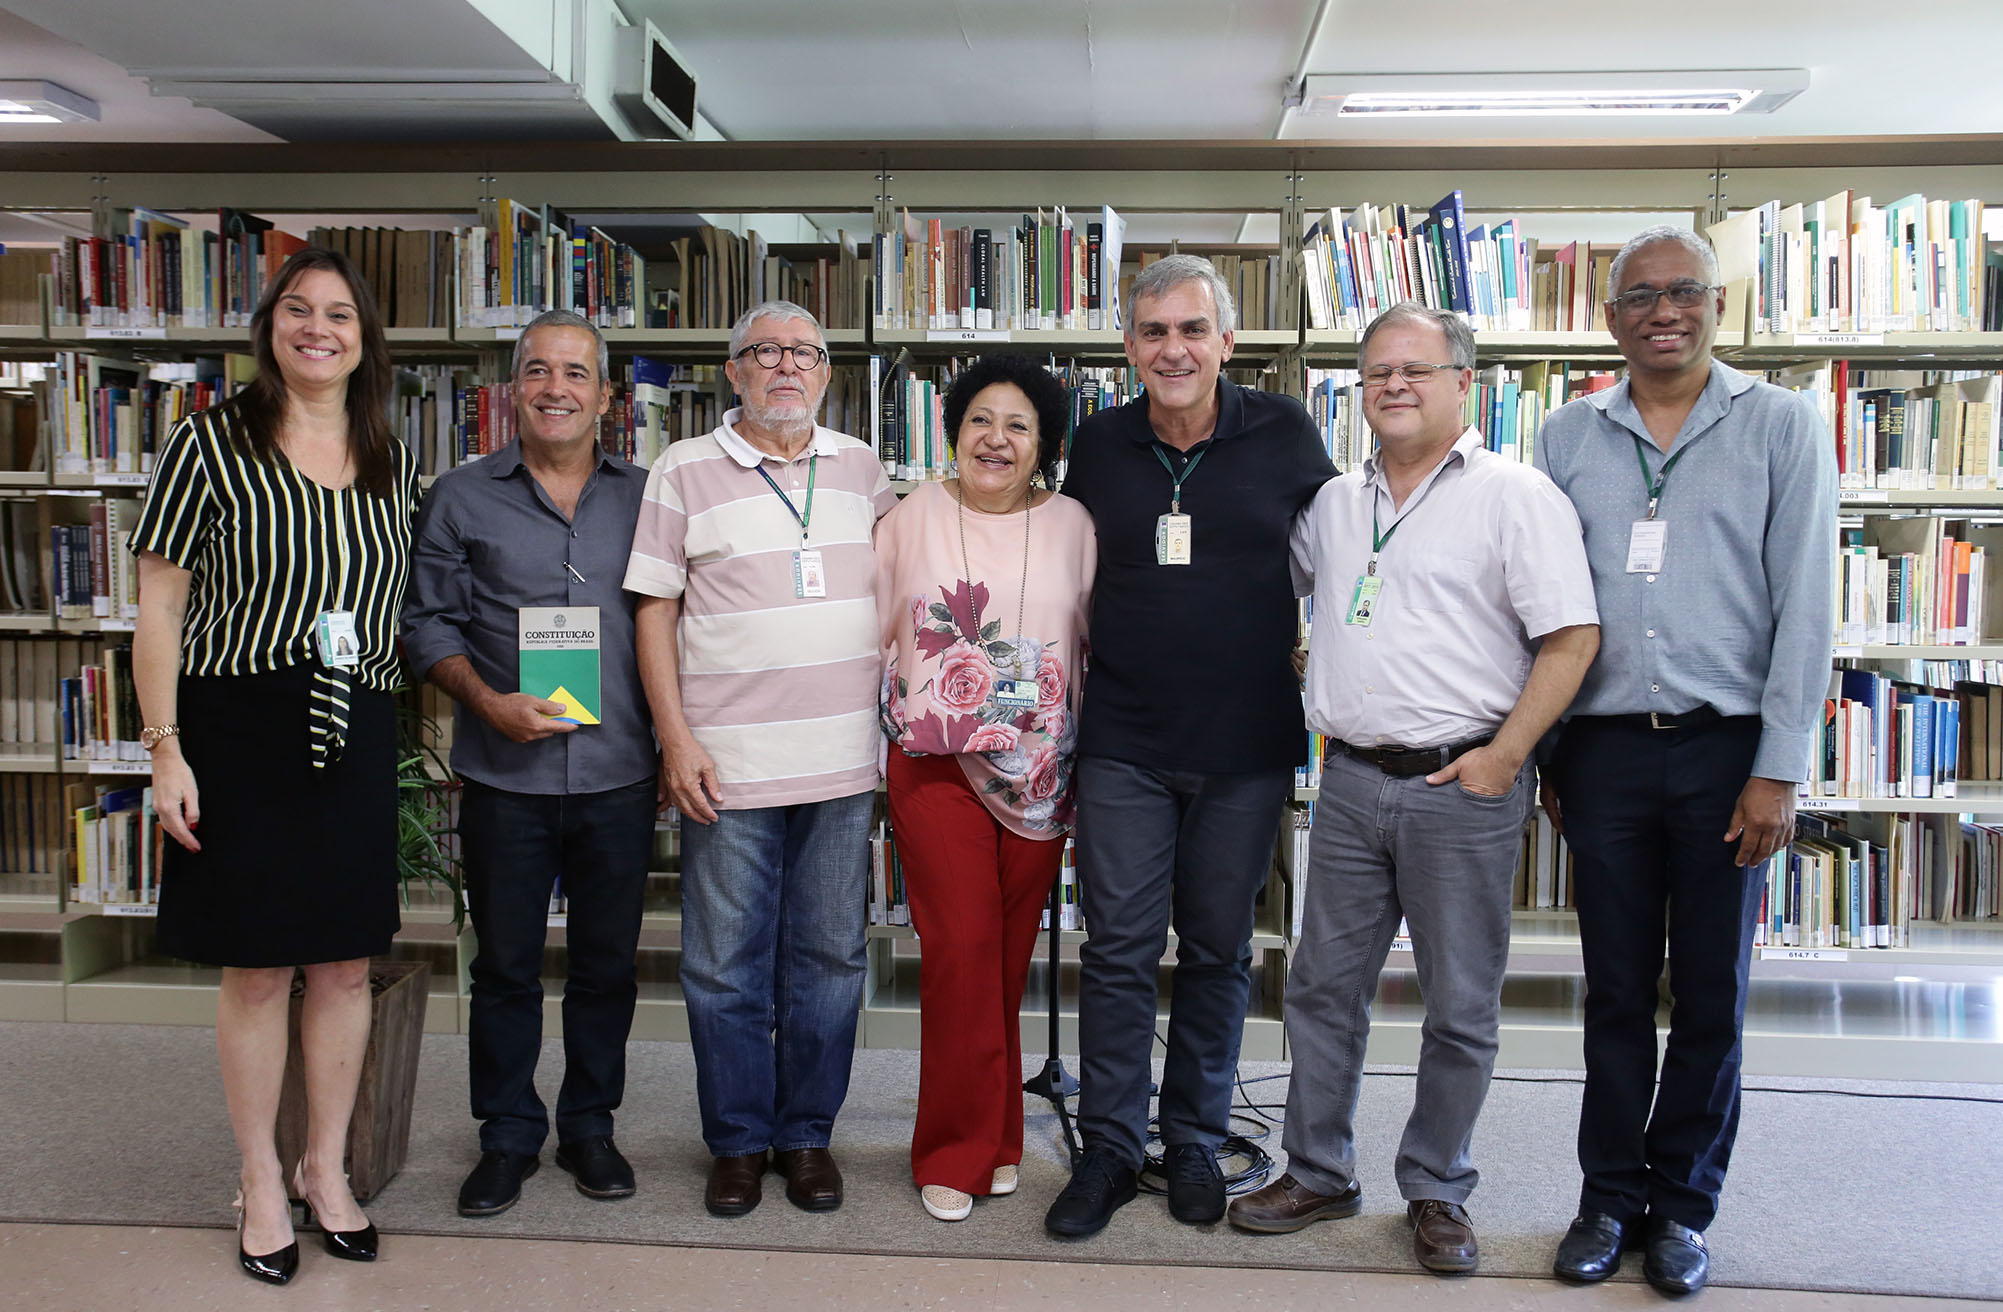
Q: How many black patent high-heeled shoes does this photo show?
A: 2